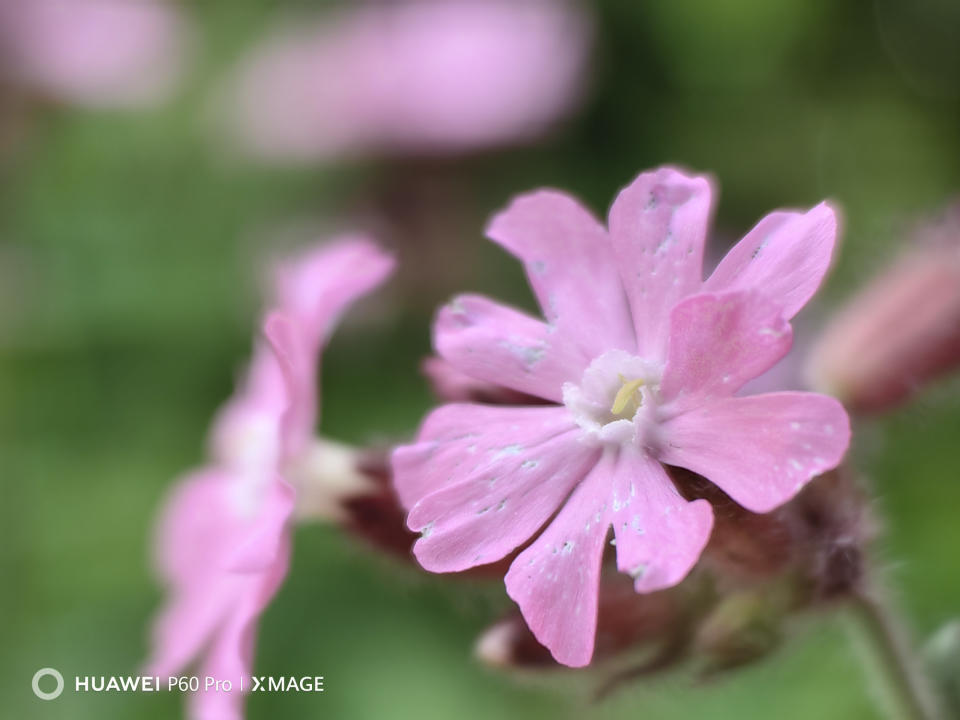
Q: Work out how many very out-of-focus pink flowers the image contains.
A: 2